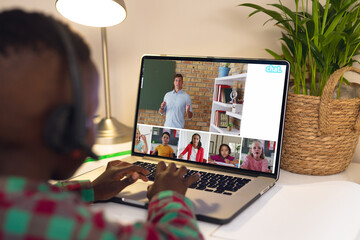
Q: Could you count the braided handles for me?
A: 1